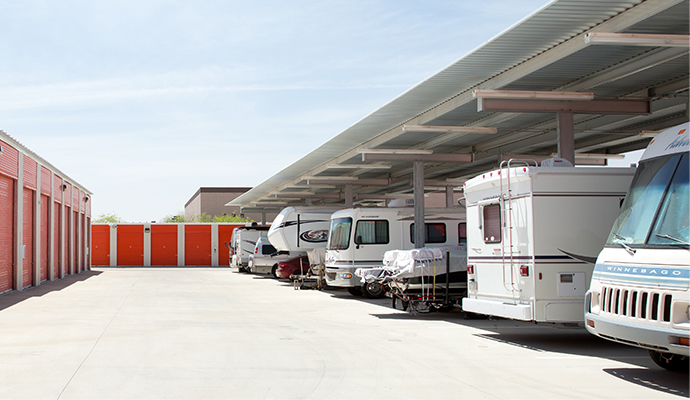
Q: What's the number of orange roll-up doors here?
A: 13